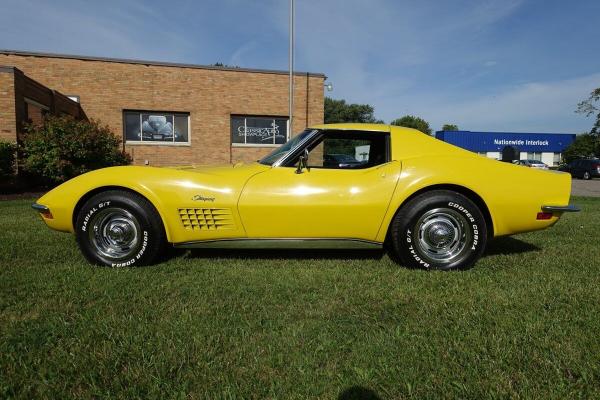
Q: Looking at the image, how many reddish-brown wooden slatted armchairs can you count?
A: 0